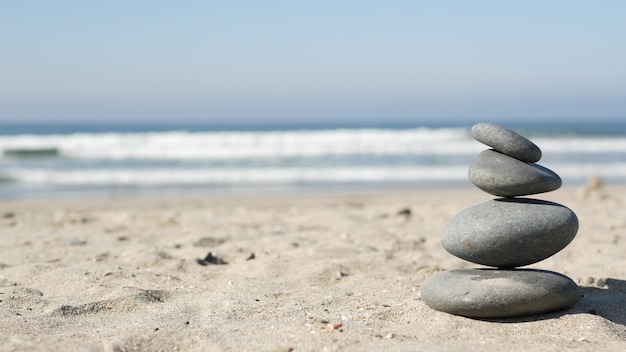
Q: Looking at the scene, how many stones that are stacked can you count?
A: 4